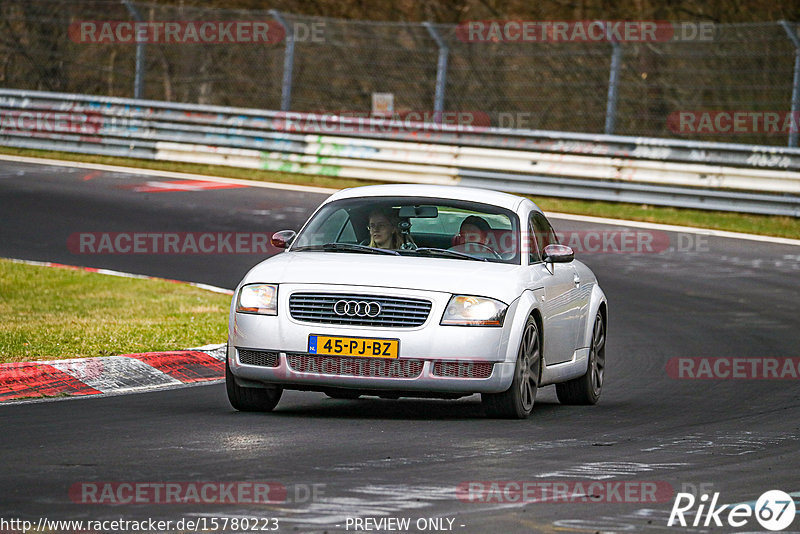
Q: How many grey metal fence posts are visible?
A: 5